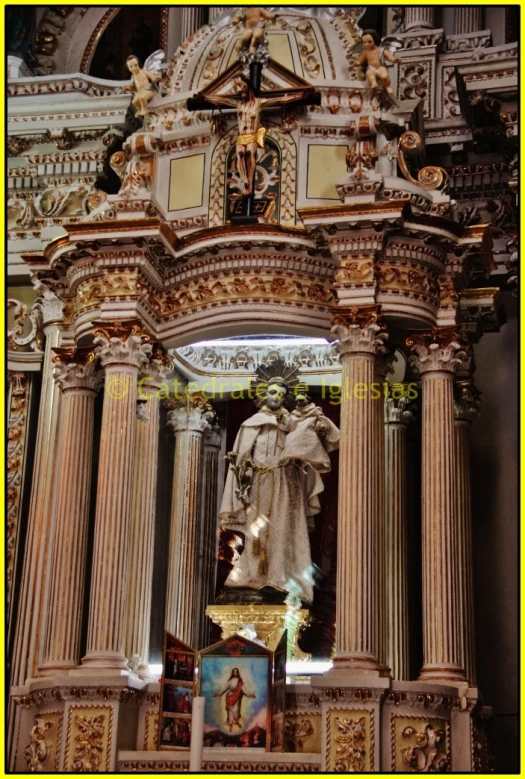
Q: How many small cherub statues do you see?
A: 3